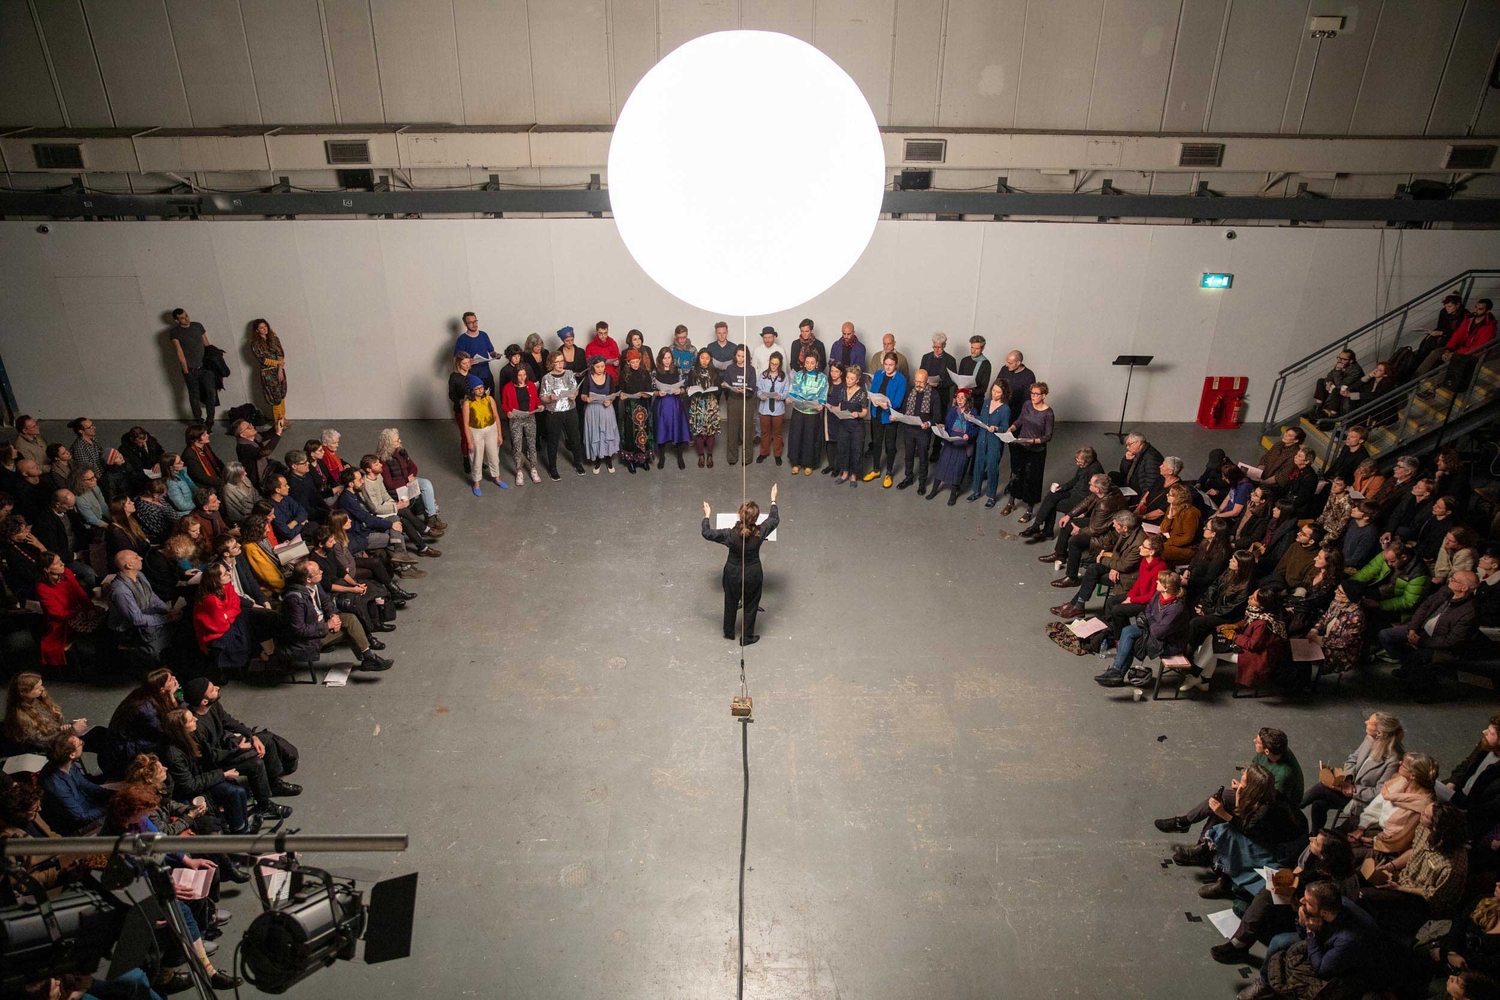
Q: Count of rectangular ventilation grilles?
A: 5